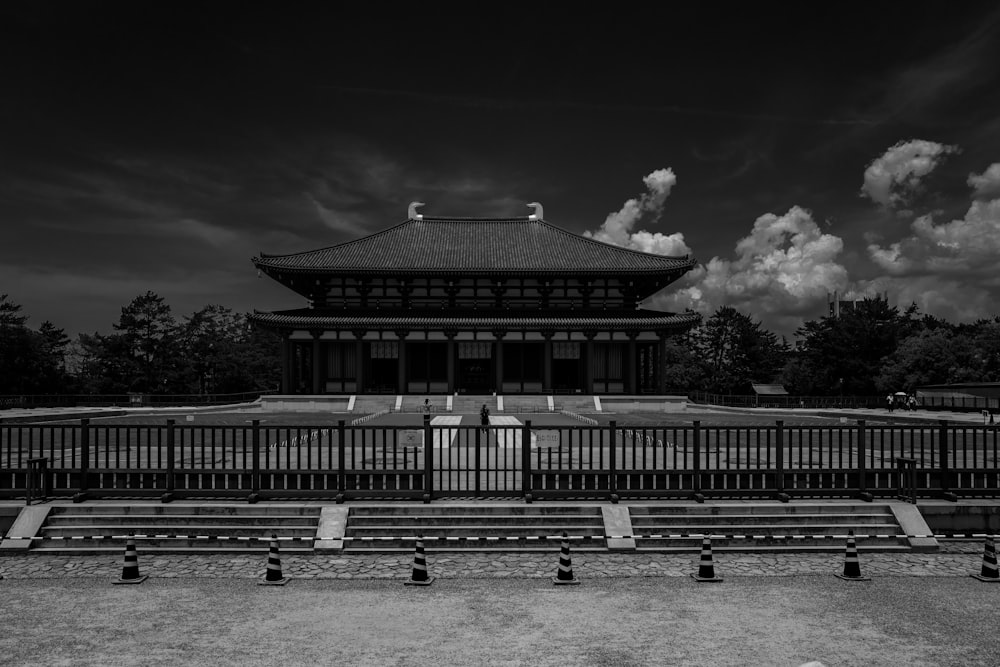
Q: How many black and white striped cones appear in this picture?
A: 7